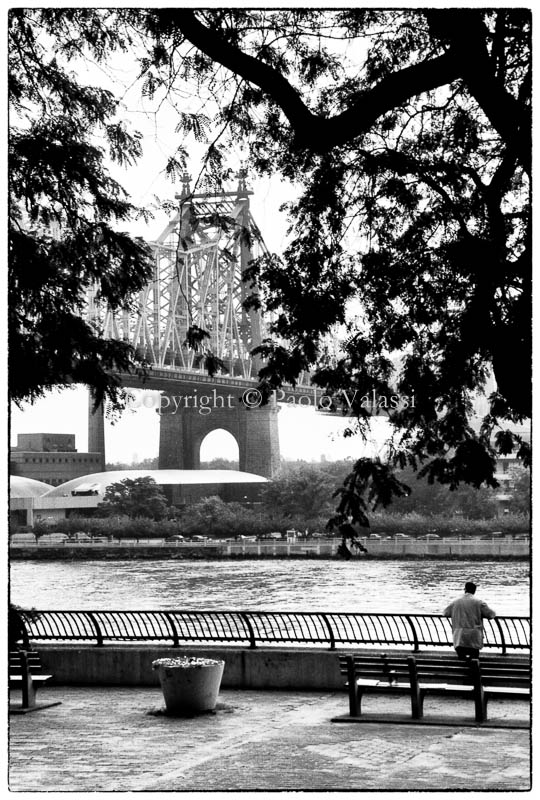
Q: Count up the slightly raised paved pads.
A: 2